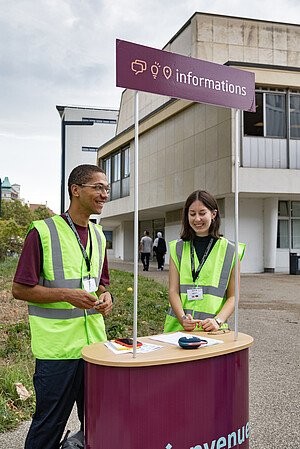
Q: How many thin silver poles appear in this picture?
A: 2